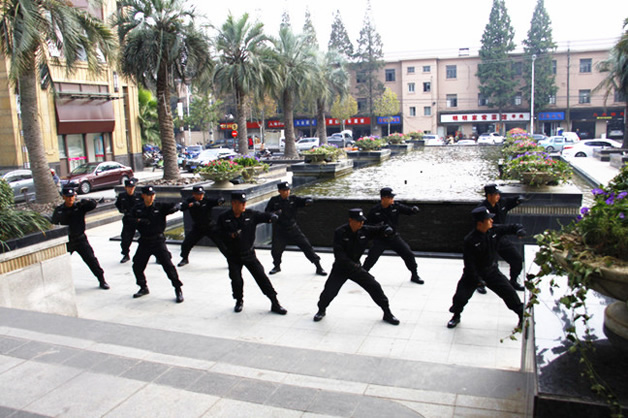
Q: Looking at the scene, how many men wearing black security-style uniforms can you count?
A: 10